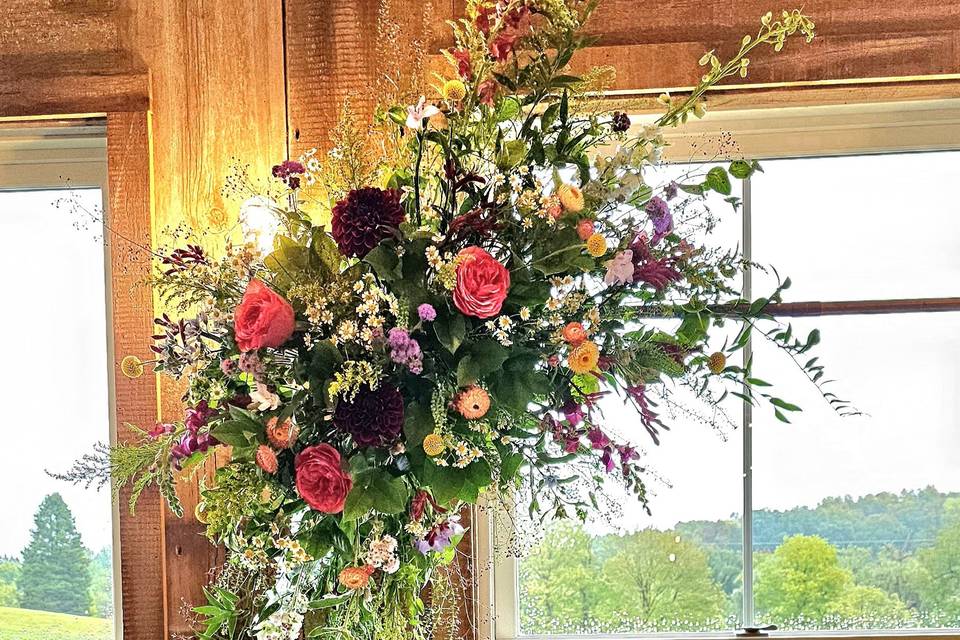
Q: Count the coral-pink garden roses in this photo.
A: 3